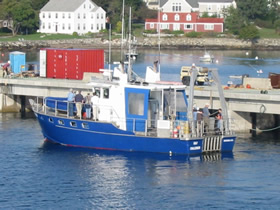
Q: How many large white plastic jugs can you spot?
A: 0